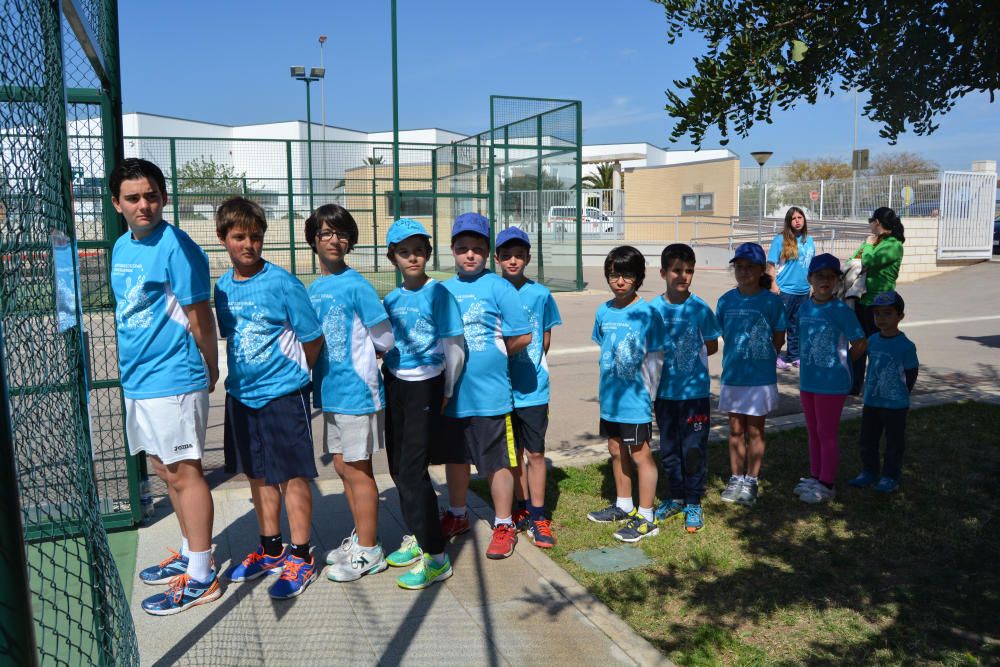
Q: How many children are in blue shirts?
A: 11